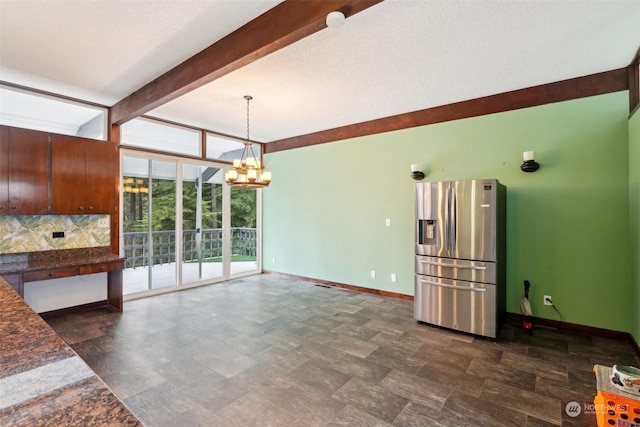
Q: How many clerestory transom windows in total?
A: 3